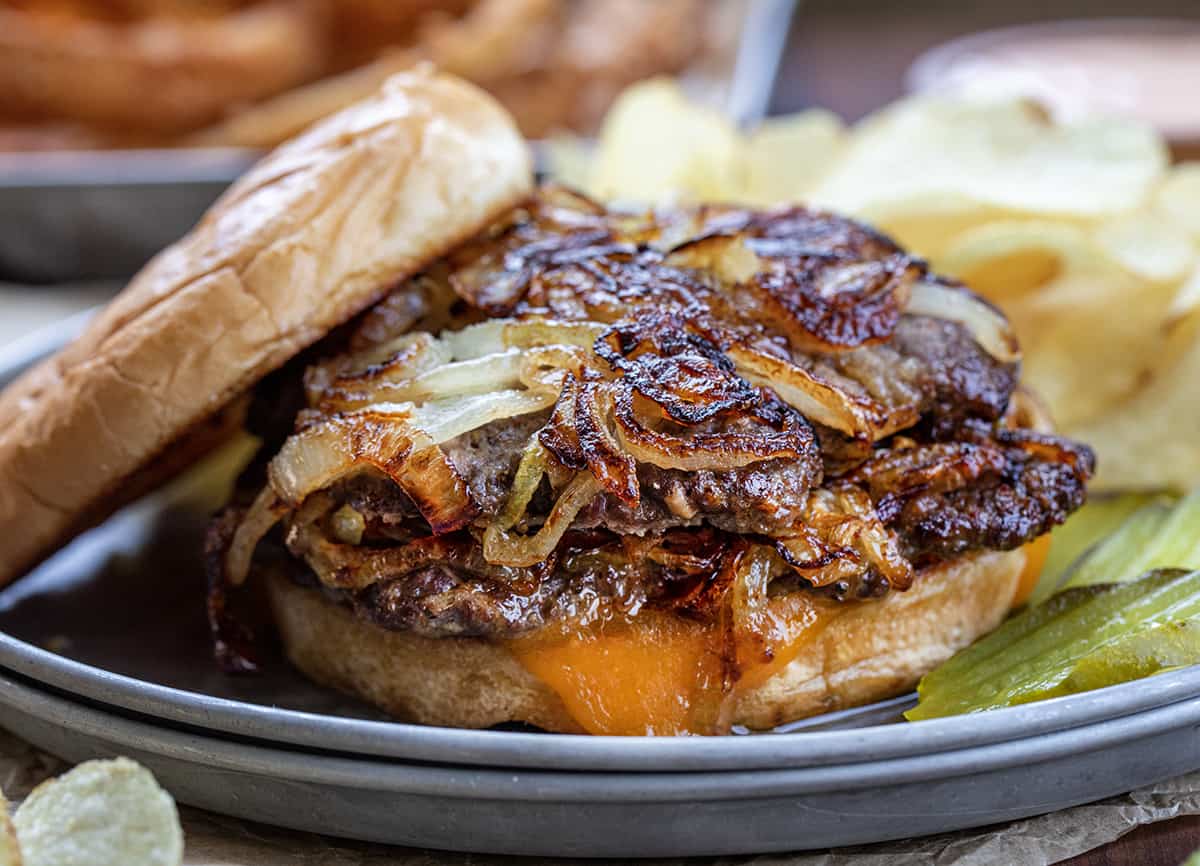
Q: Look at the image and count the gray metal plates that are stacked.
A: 2